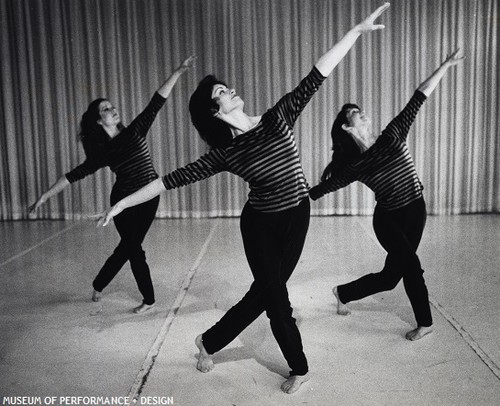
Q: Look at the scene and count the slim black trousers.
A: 3